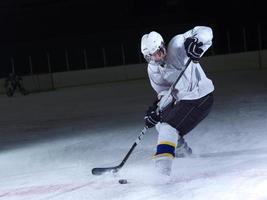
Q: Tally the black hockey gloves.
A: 2